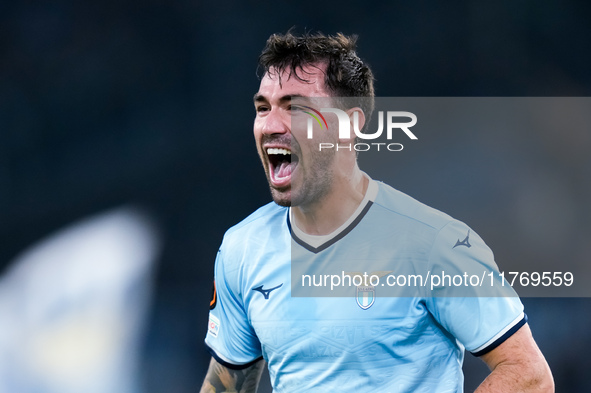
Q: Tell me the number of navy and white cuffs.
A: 2